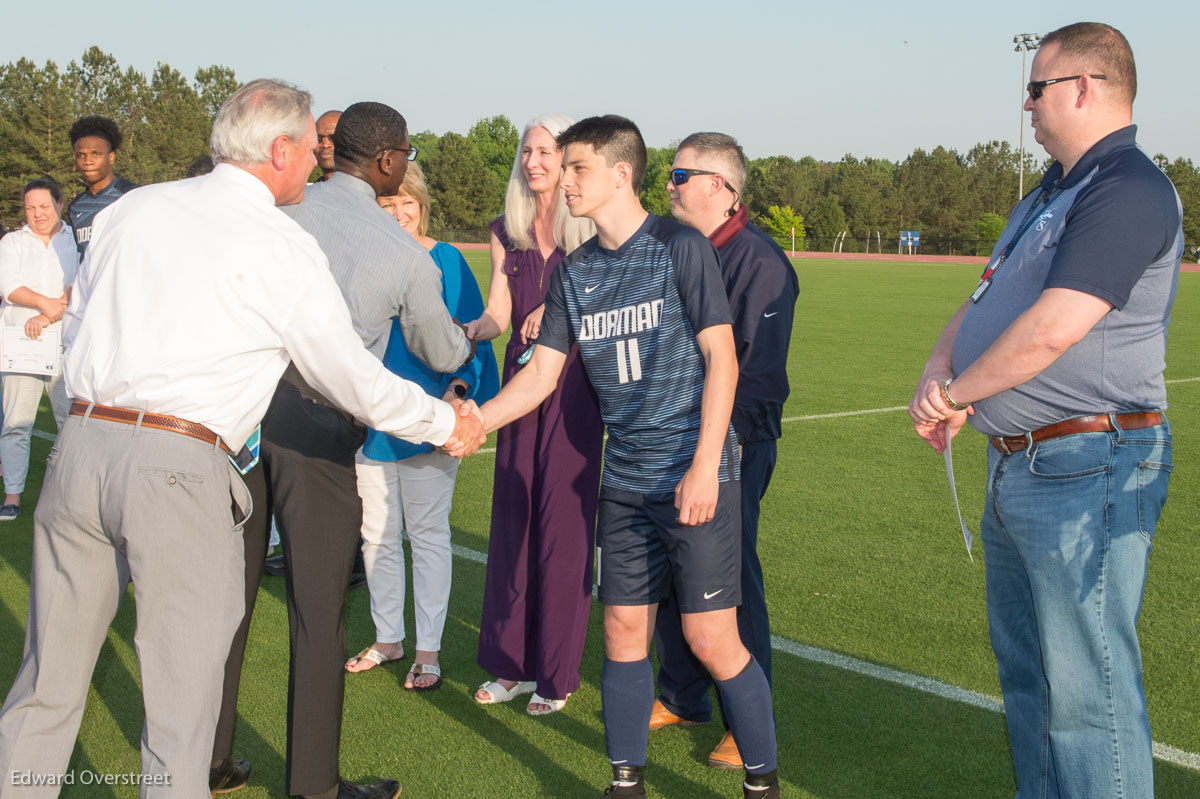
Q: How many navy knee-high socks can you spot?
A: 2